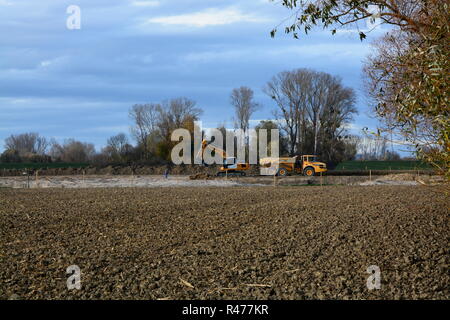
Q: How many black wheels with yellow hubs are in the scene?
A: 2